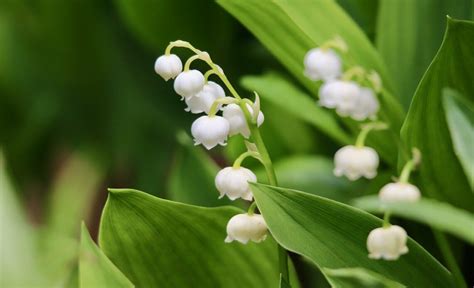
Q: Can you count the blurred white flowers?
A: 6